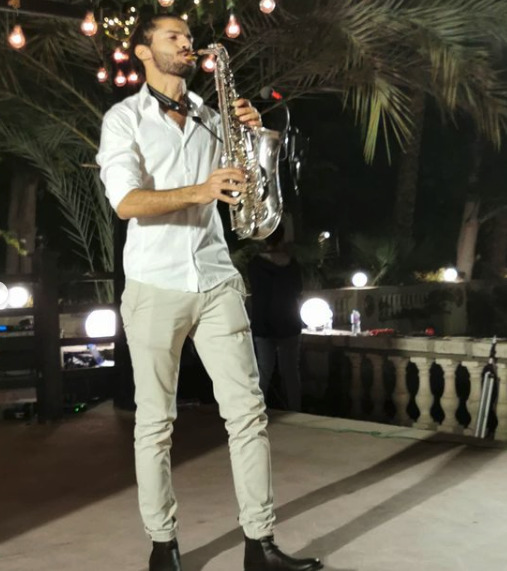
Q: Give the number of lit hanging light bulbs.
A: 10